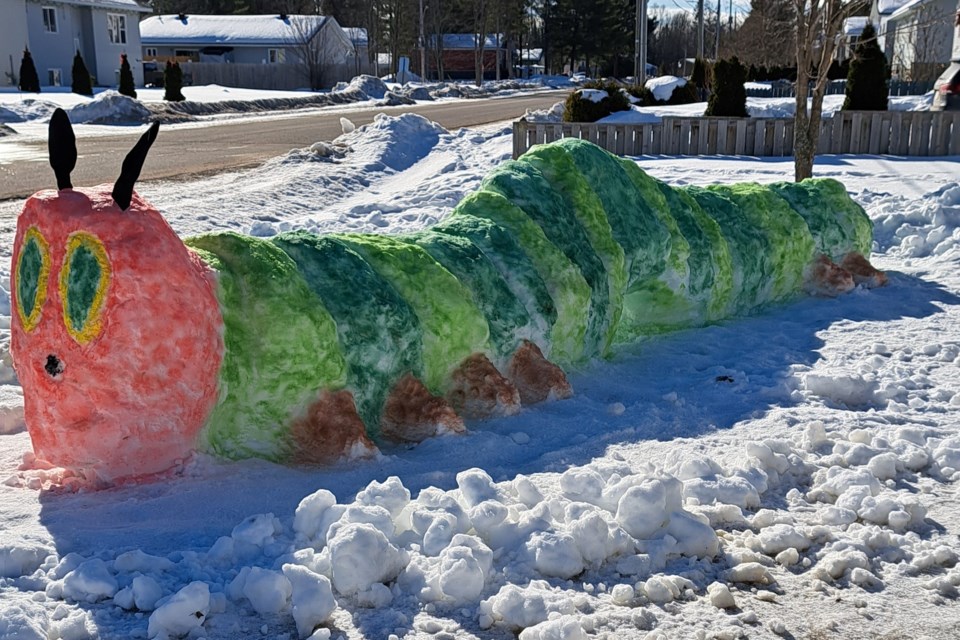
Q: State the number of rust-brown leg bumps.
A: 6